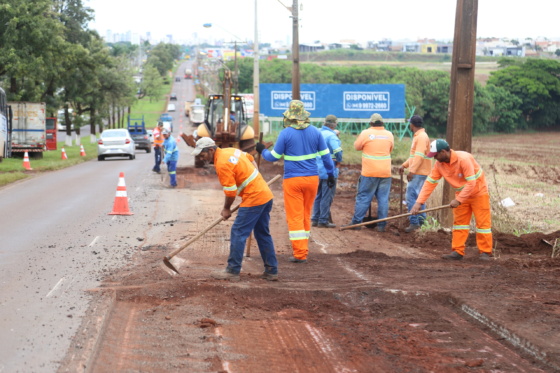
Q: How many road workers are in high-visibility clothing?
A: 8